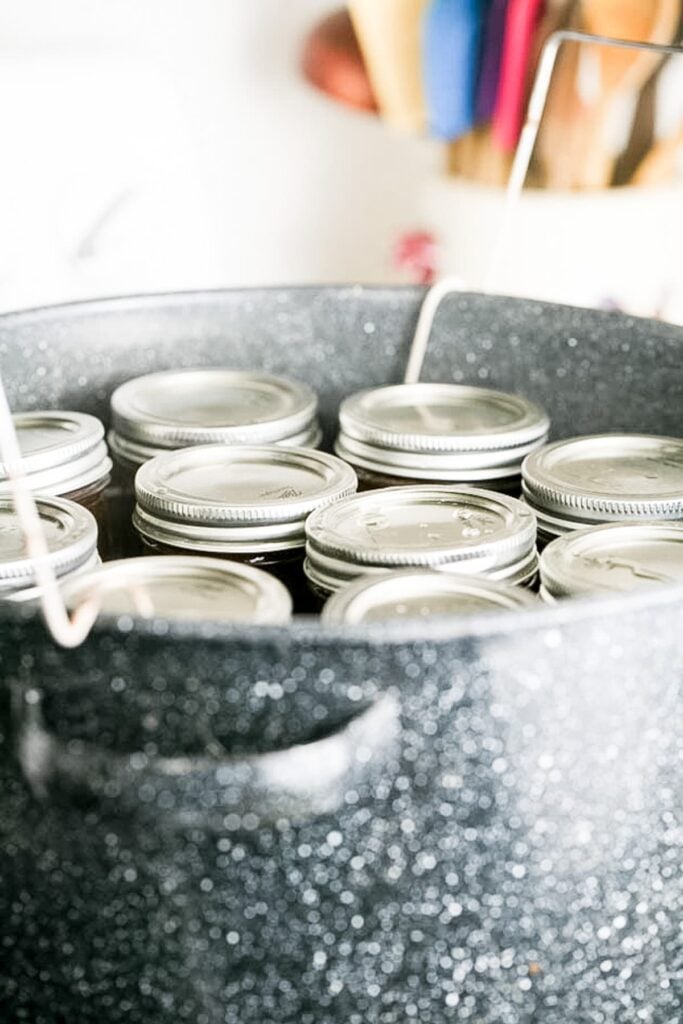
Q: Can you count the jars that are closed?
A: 10